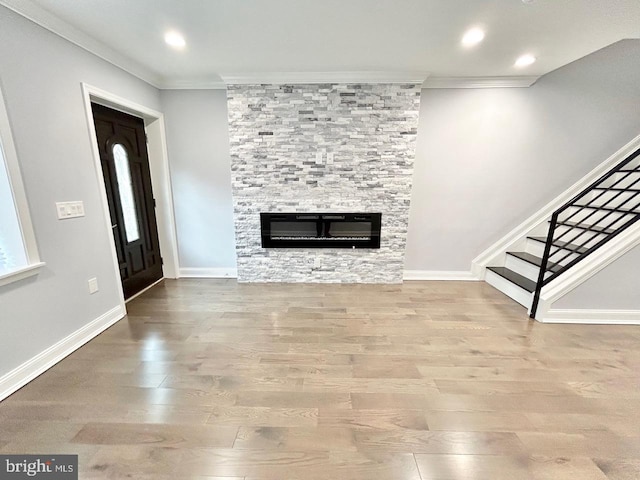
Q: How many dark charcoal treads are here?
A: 7